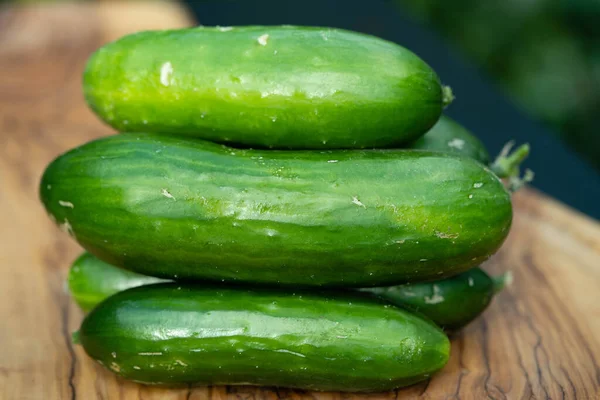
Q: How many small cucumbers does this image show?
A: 5